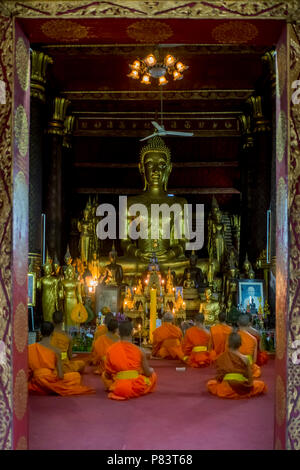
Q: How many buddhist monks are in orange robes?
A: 11